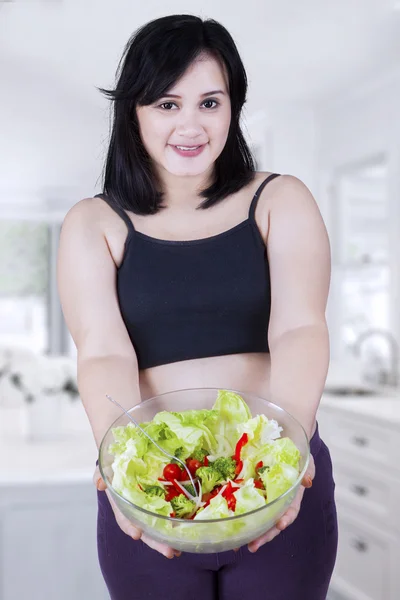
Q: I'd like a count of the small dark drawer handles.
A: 3